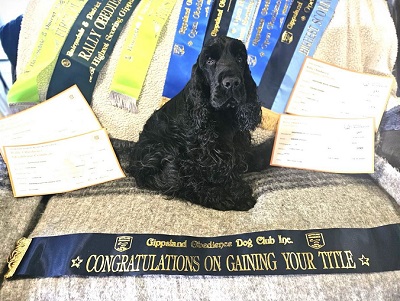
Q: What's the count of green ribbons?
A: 2